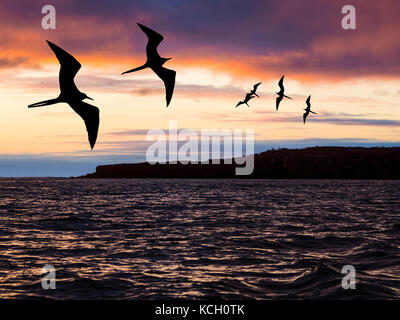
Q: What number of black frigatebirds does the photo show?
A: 6